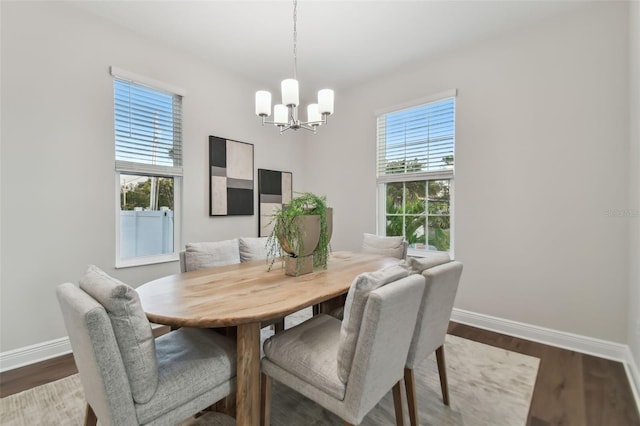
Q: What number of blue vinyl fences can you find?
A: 1